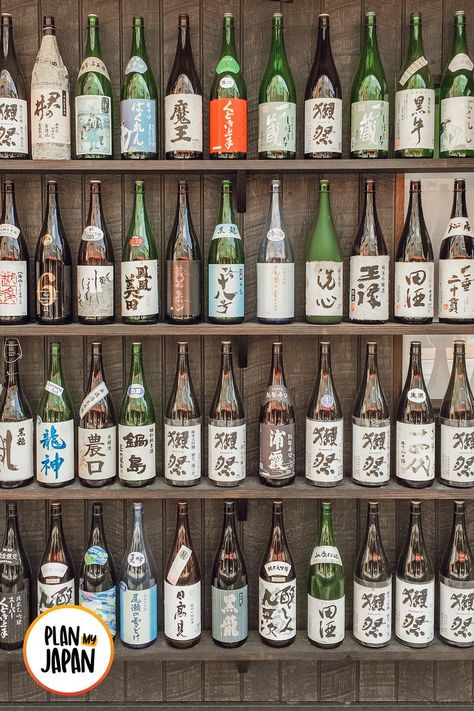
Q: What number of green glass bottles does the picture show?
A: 13